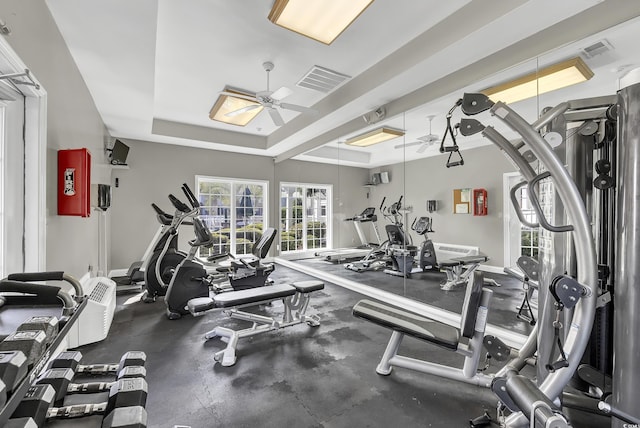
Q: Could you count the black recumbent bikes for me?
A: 1